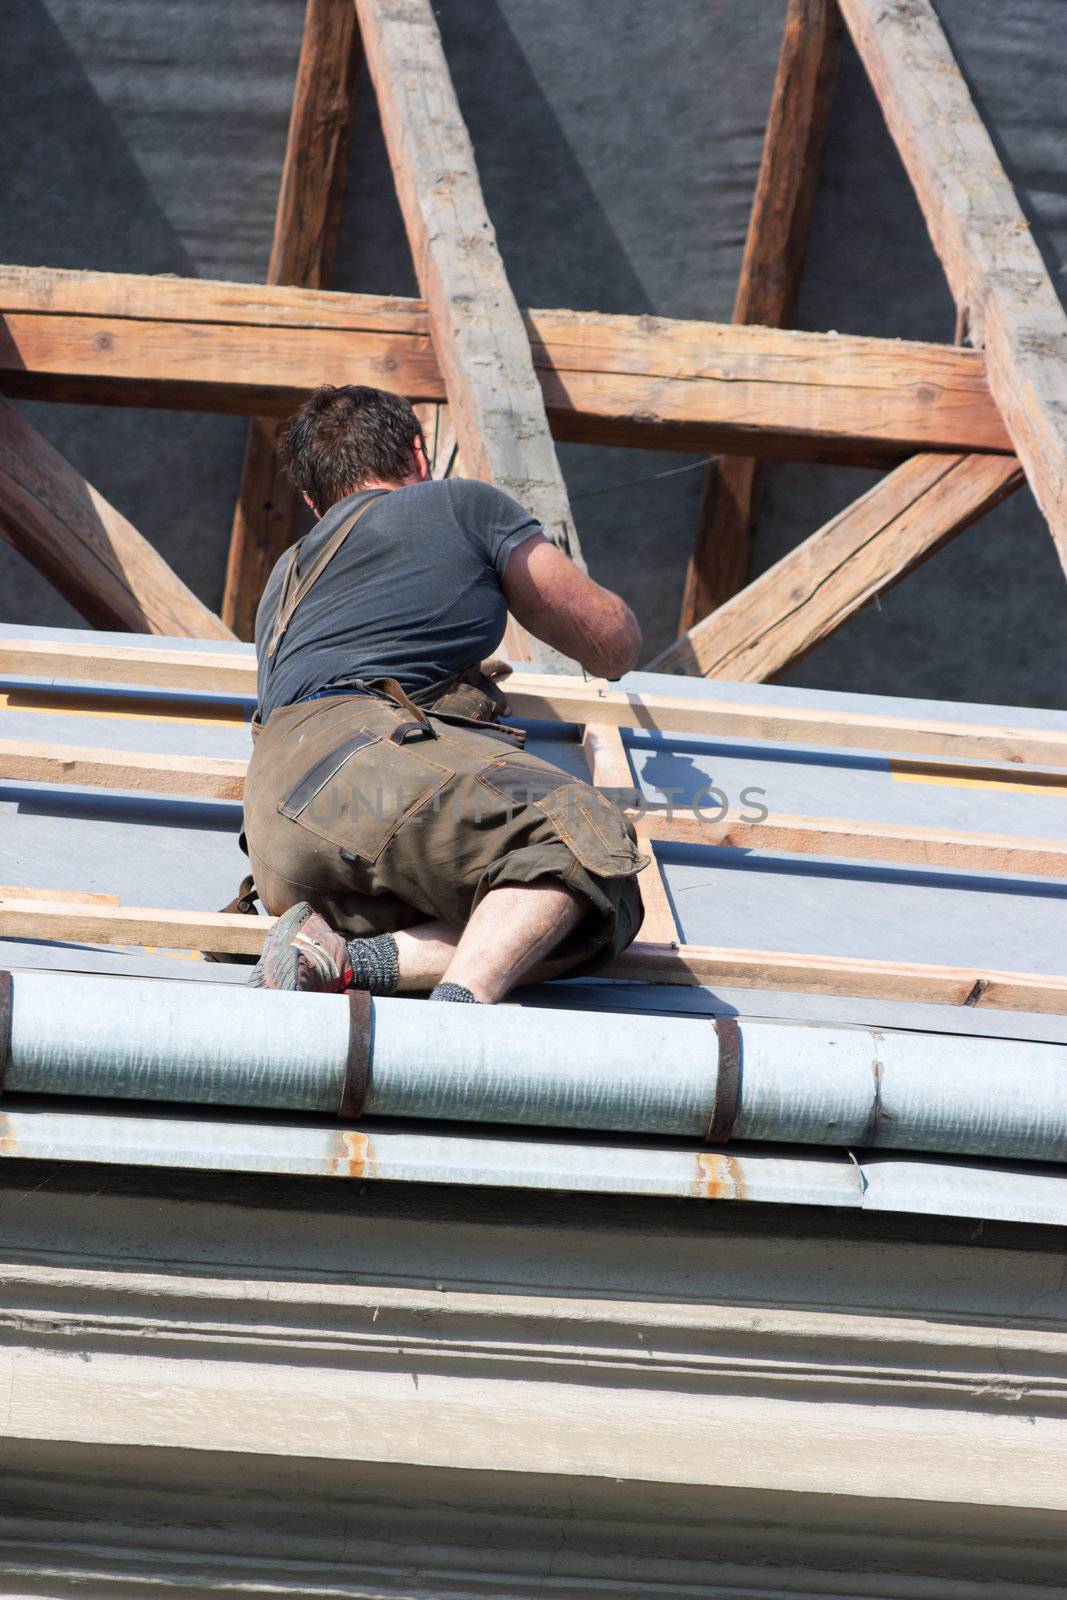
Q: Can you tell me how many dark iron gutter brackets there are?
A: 3